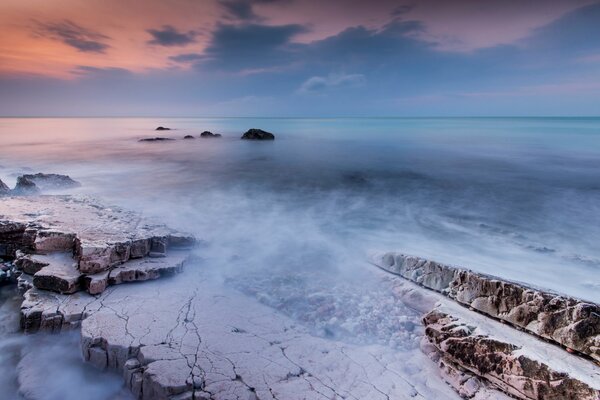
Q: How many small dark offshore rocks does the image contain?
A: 5